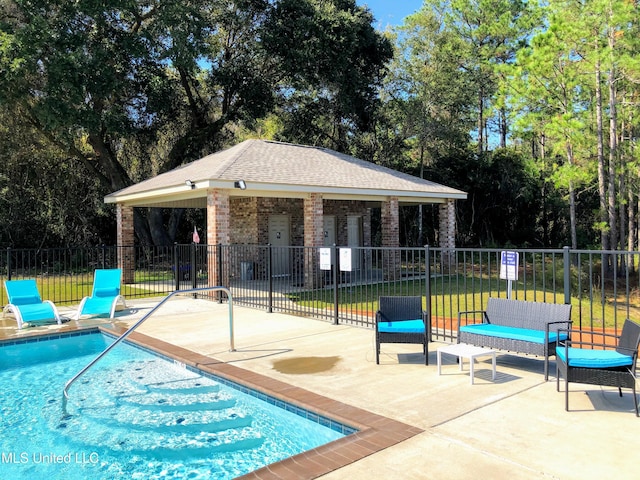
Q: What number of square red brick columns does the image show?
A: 5